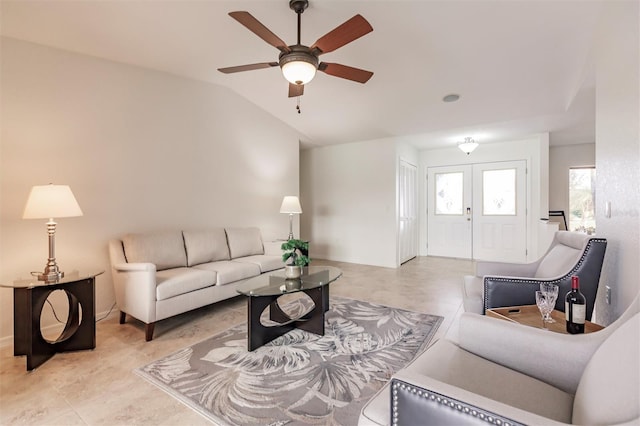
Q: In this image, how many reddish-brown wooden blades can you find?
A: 5